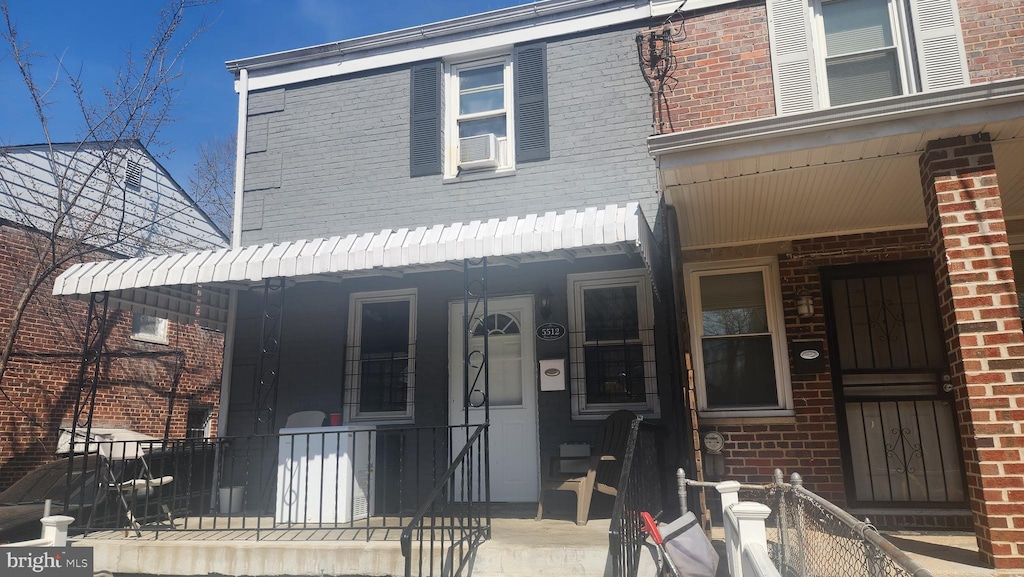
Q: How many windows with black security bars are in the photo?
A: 2